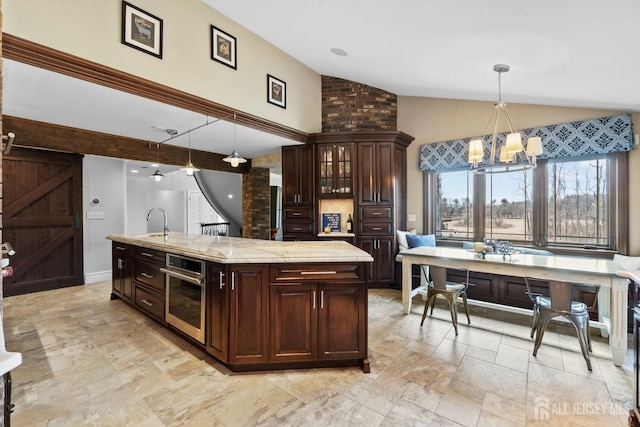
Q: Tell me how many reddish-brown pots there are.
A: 0